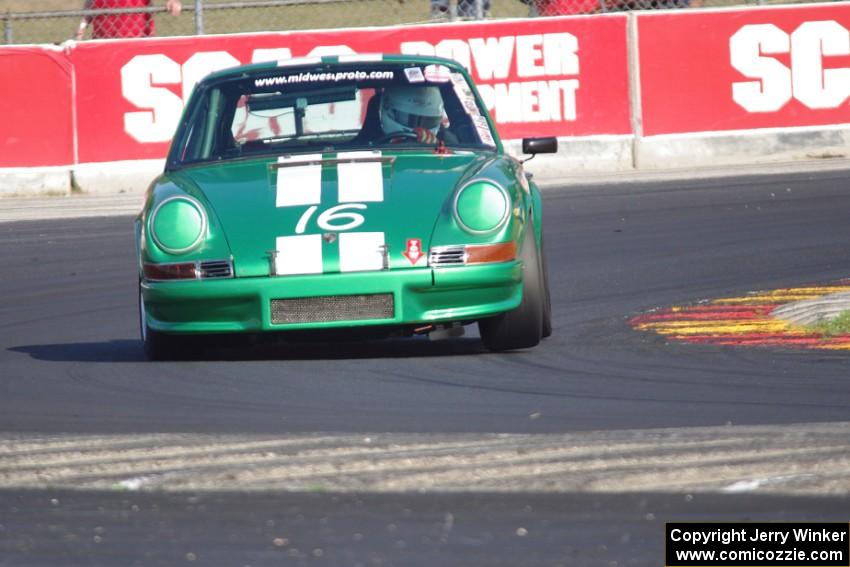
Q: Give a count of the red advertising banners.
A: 3